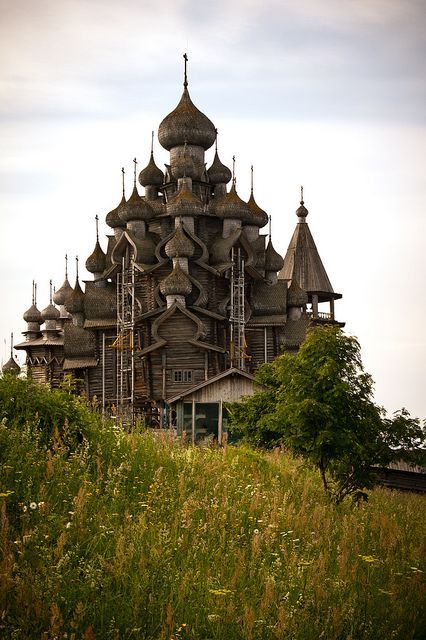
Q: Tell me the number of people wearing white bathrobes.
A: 0